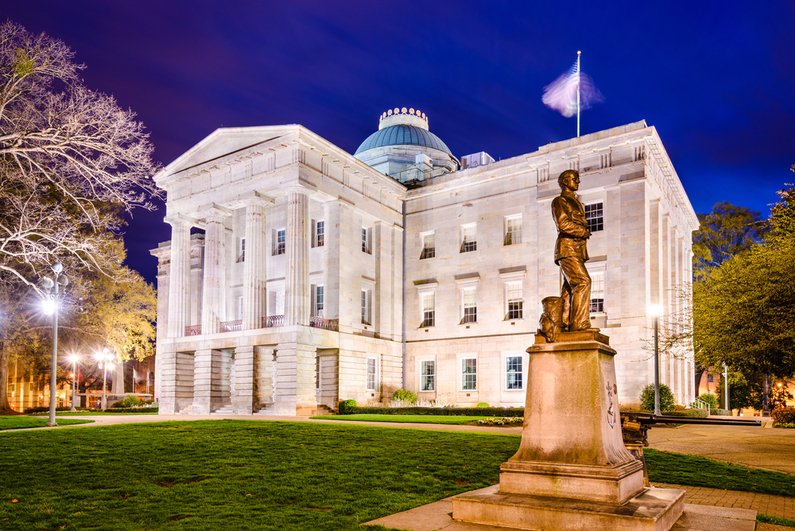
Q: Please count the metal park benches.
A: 0